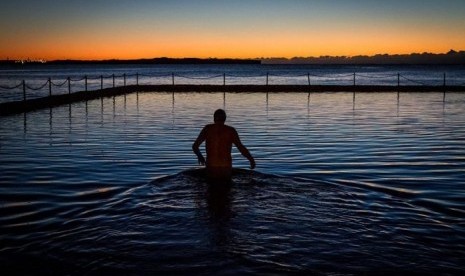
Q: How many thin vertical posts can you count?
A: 15